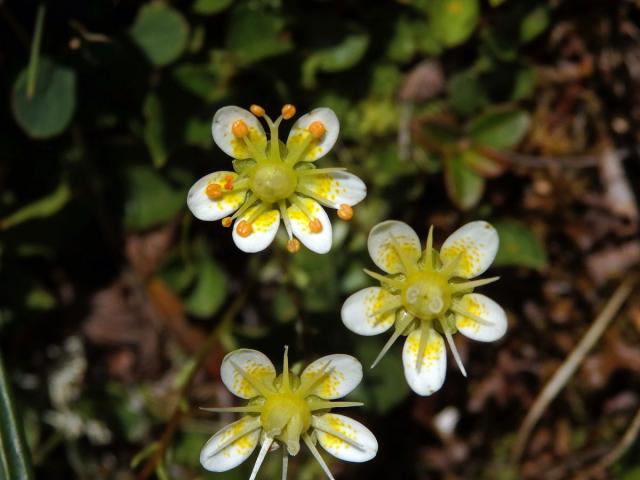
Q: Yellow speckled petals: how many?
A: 15